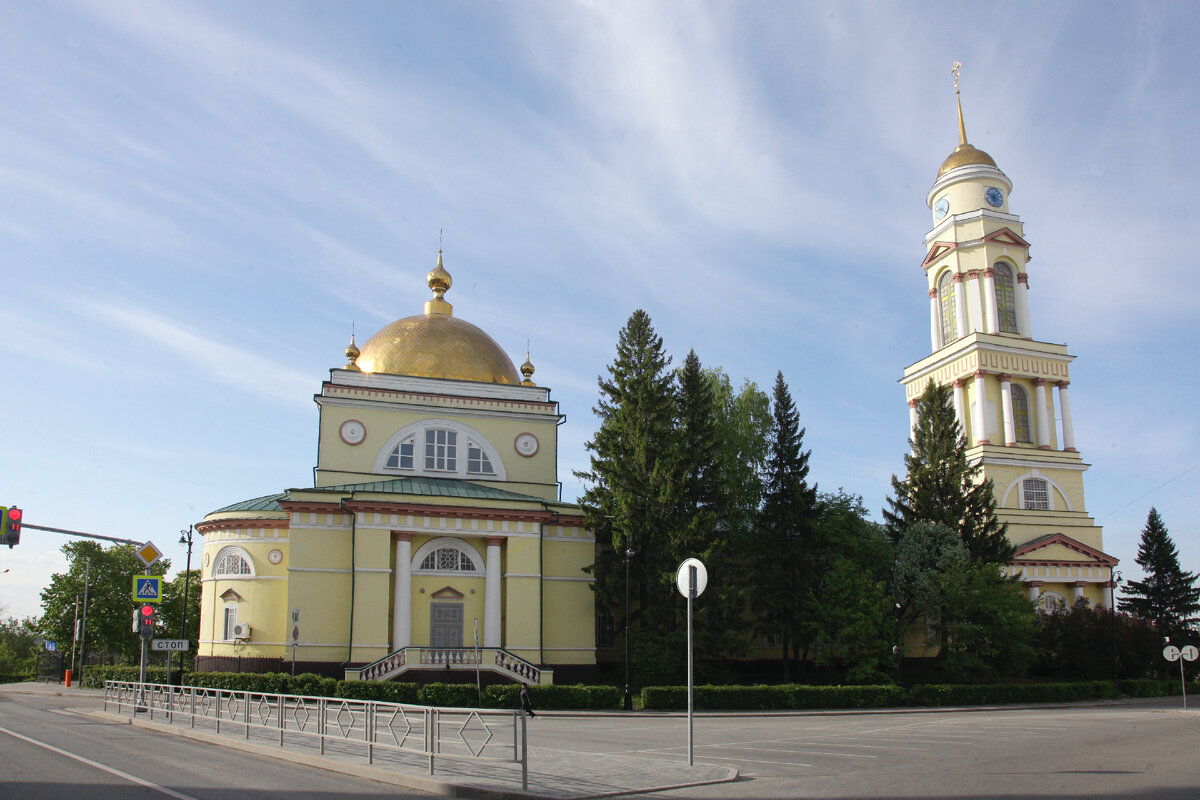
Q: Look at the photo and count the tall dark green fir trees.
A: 5